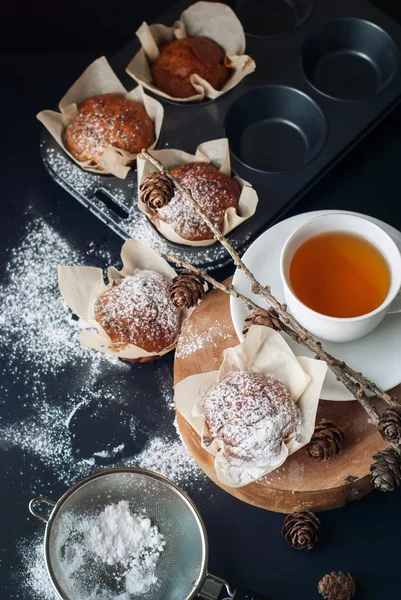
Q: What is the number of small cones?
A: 8